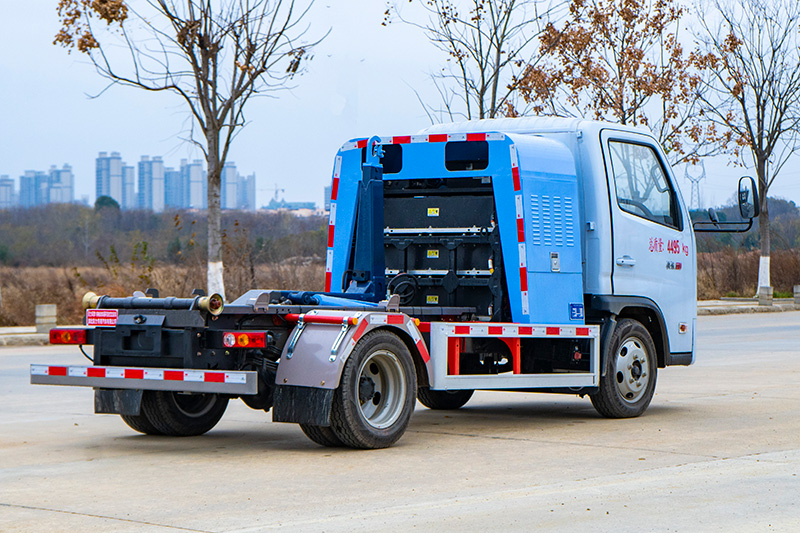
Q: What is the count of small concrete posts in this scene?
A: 3